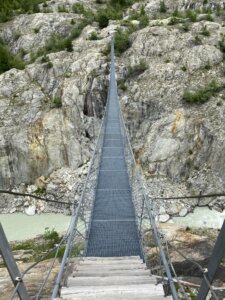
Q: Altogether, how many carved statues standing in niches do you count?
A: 0